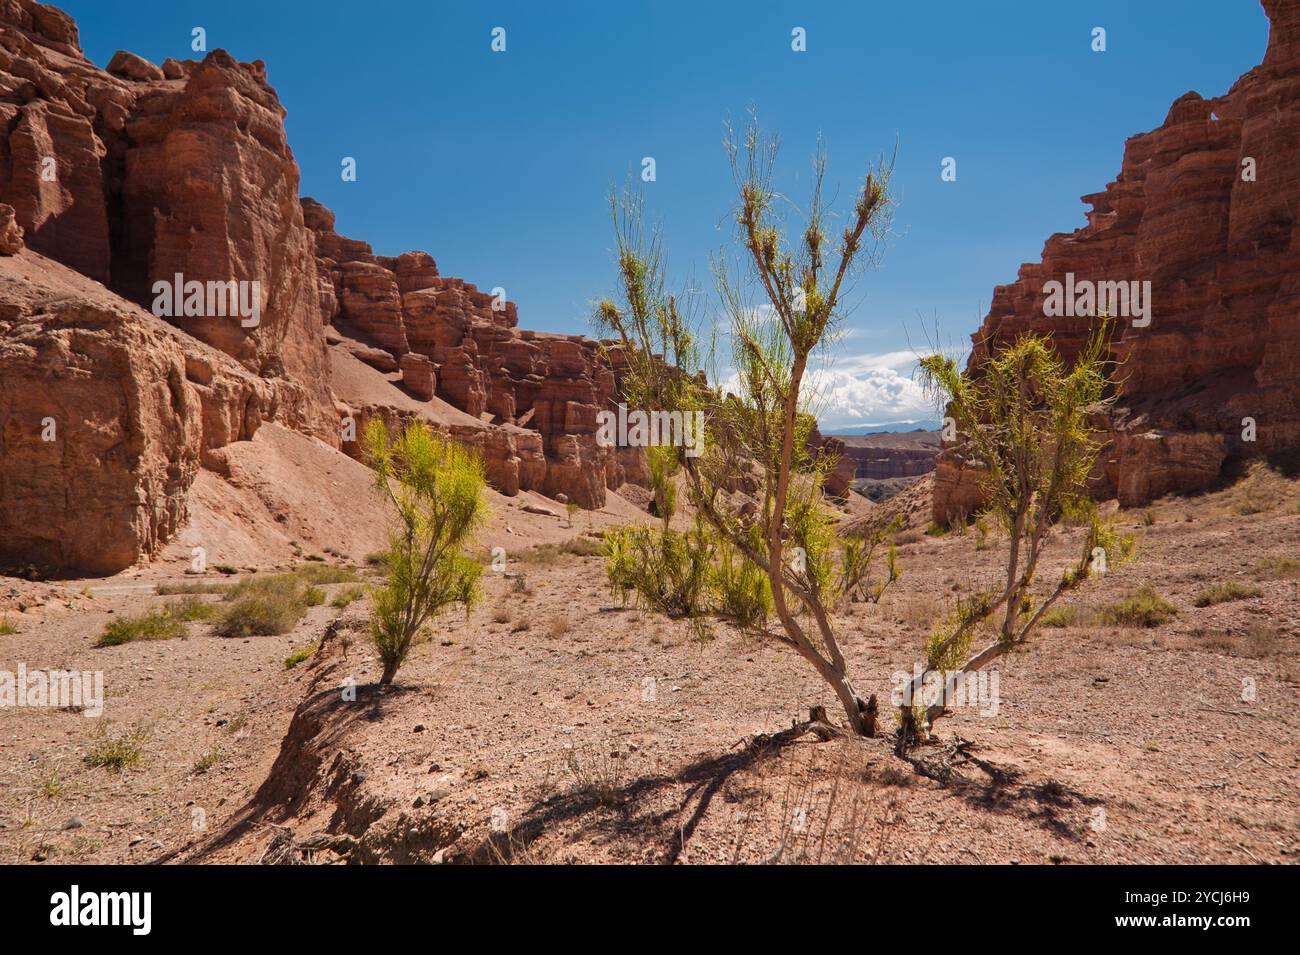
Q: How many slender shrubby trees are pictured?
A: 3